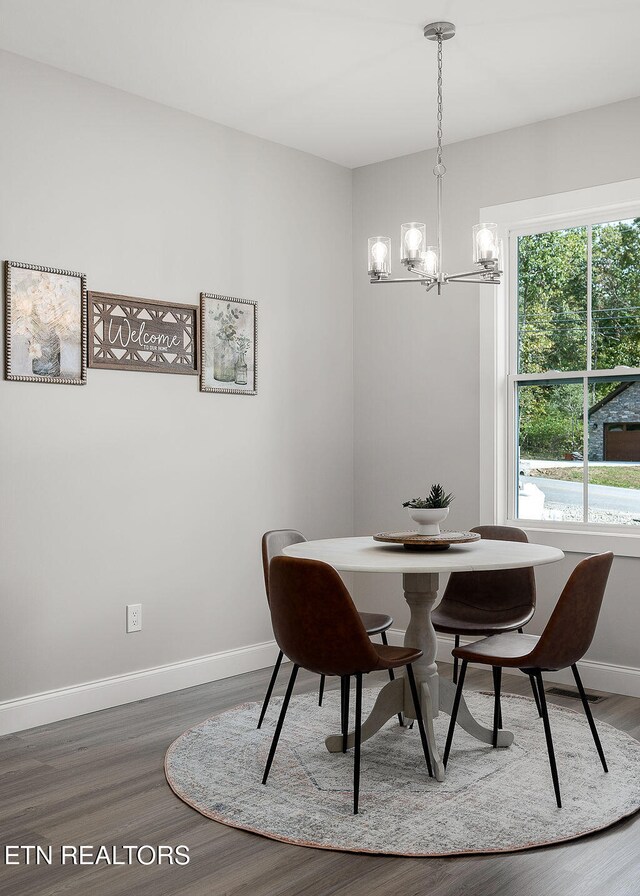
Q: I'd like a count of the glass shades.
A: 5